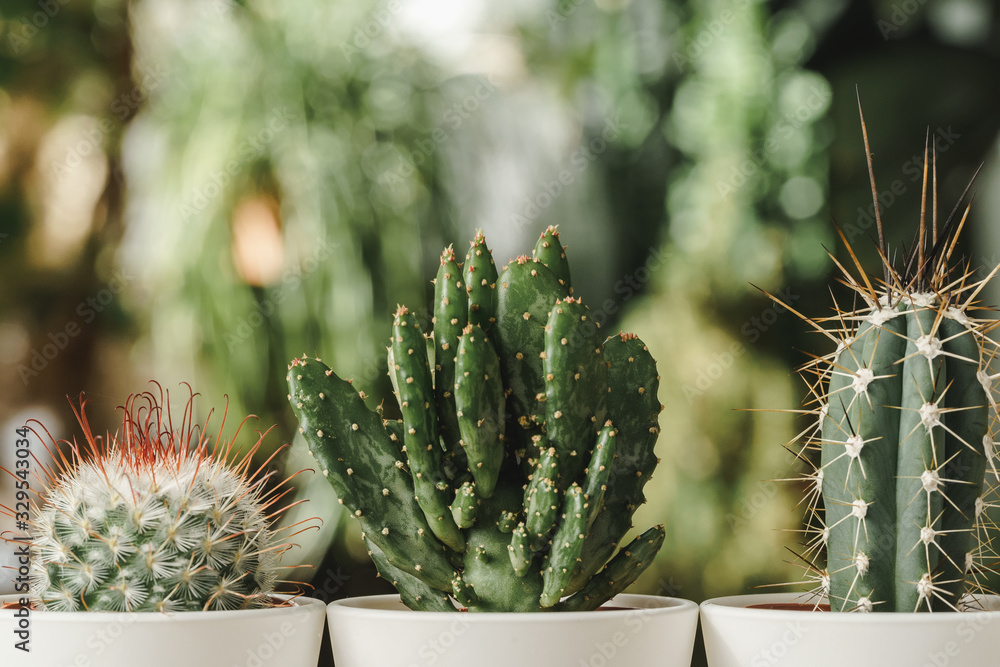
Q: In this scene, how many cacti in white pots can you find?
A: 3